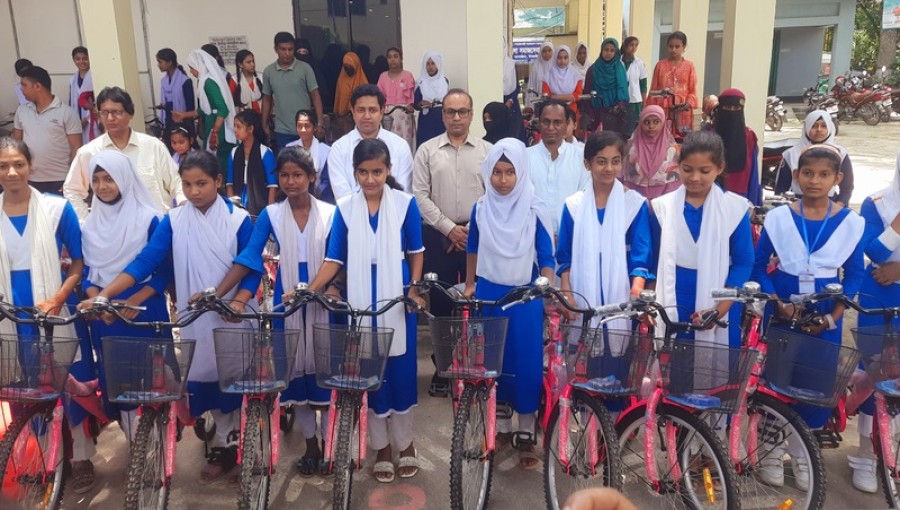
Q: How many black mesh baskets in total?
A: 9